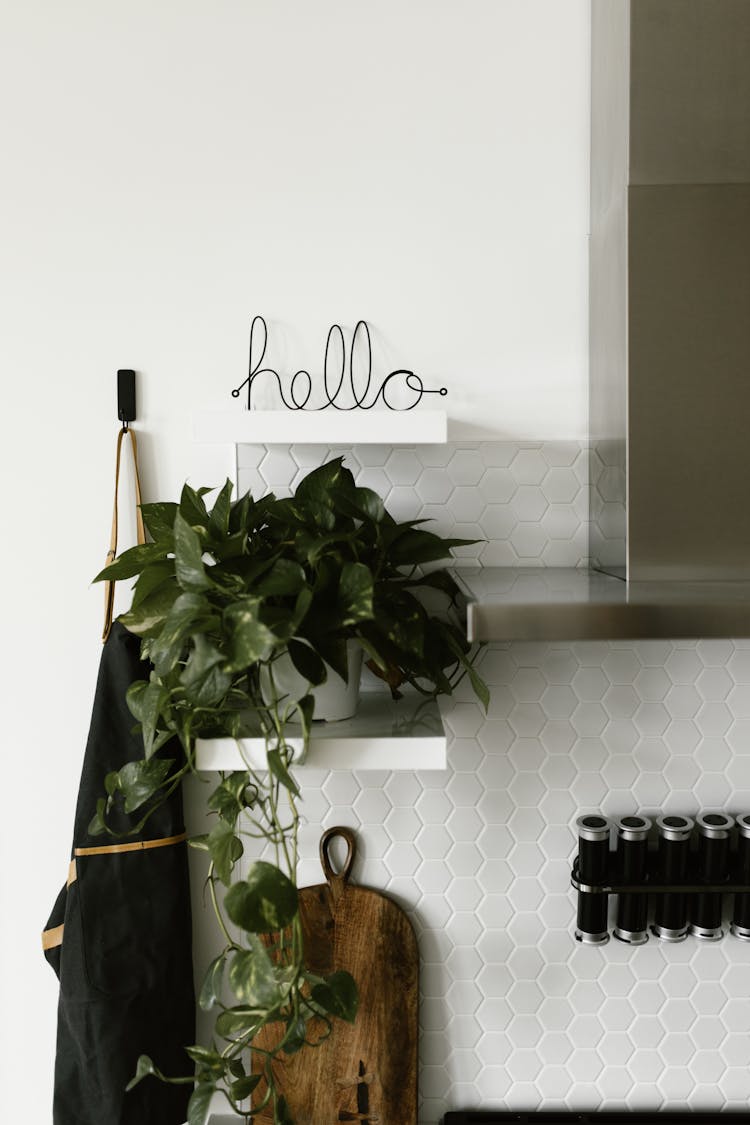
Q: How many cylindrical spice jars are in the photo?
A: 5